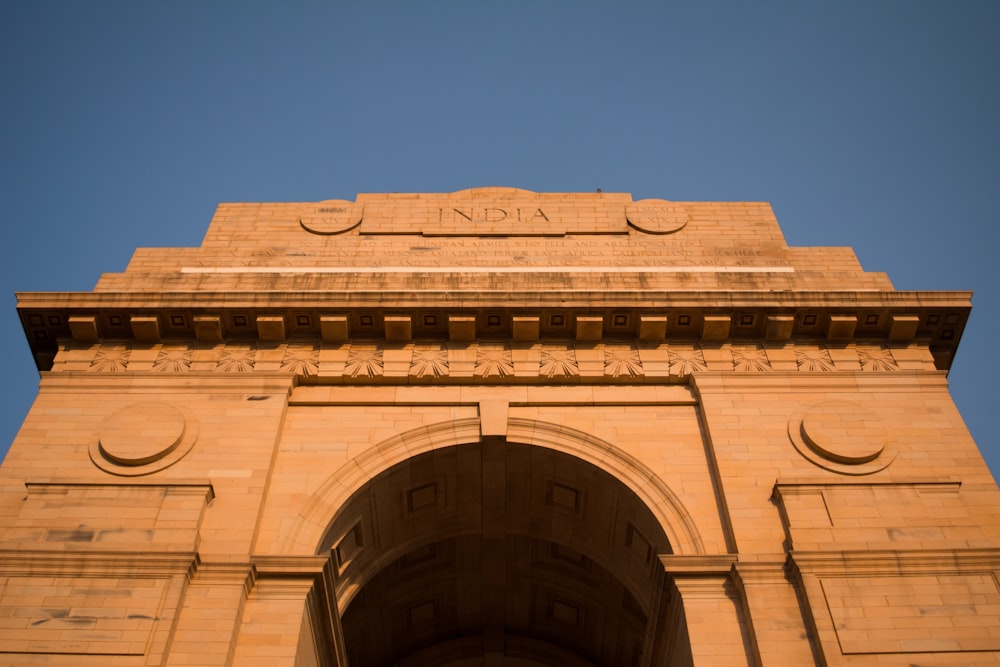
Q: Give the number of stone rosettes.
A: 13